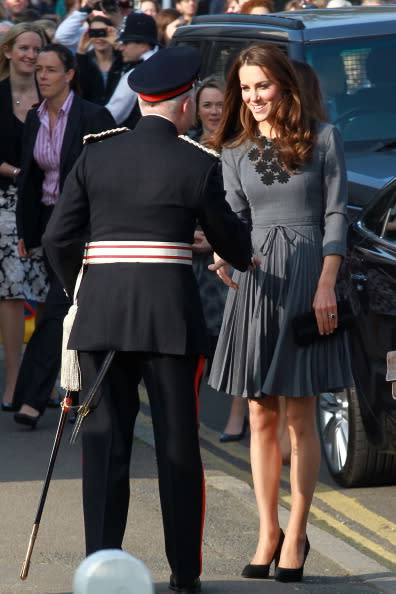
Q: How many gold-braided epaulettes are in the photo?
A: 2